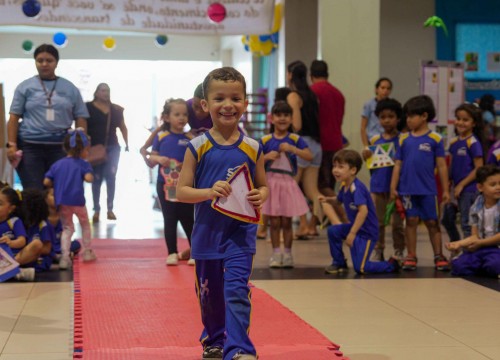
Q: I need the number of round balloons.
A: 6